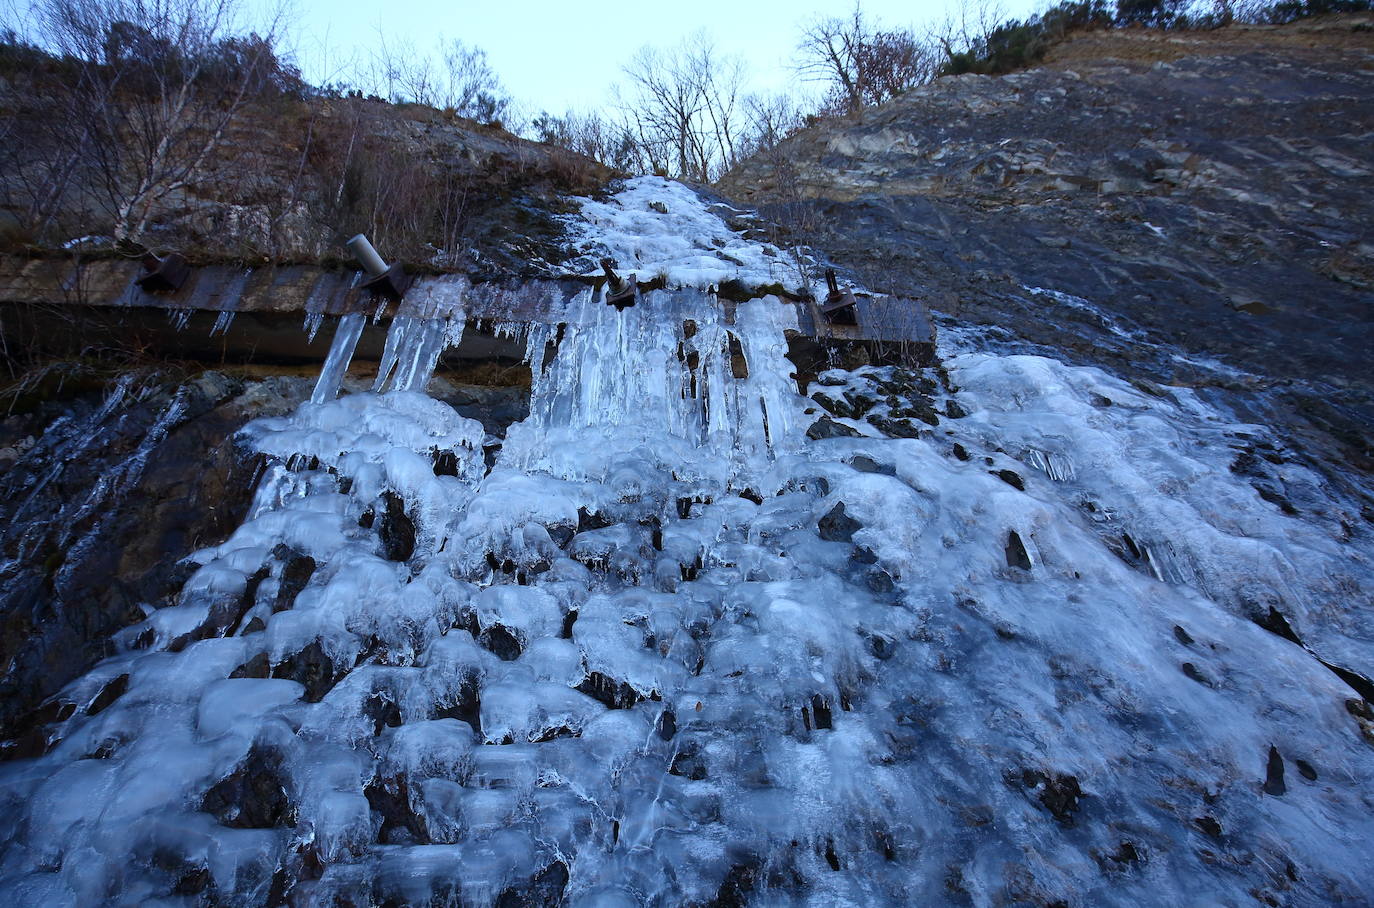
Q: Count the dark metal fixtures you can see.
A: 4